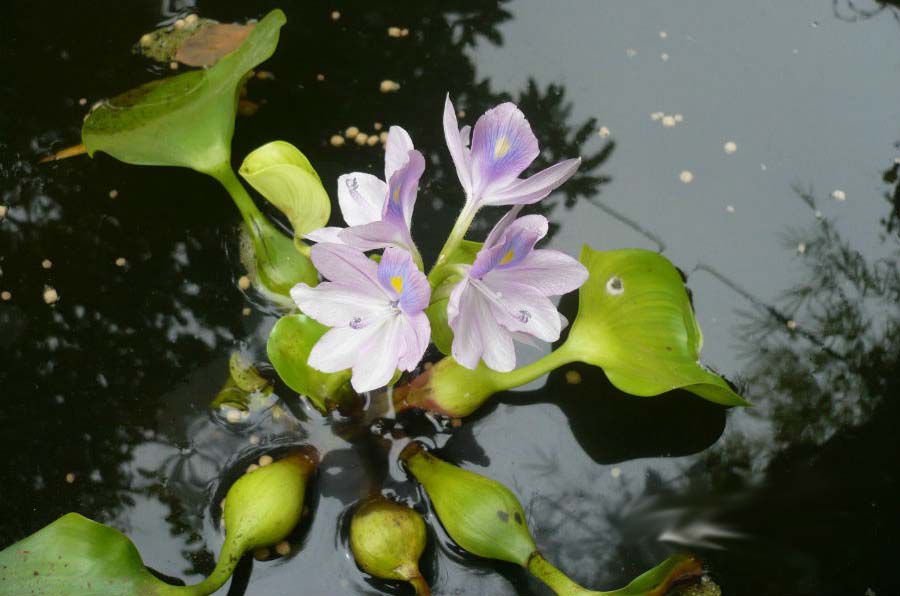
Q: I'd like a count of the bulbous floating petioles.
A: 5